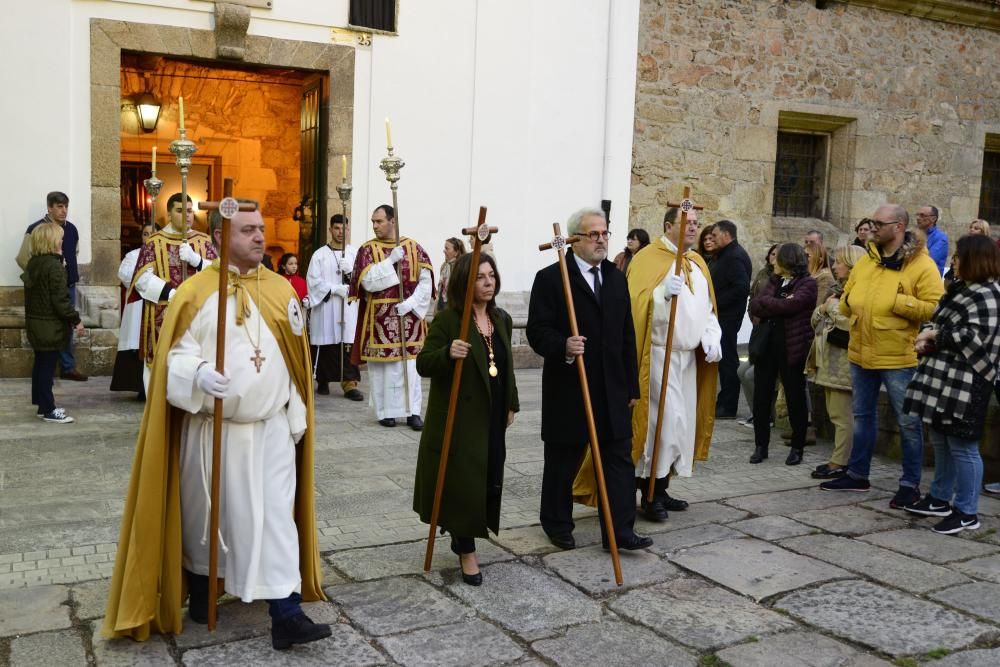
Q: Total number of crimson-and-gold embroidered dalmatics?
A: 2